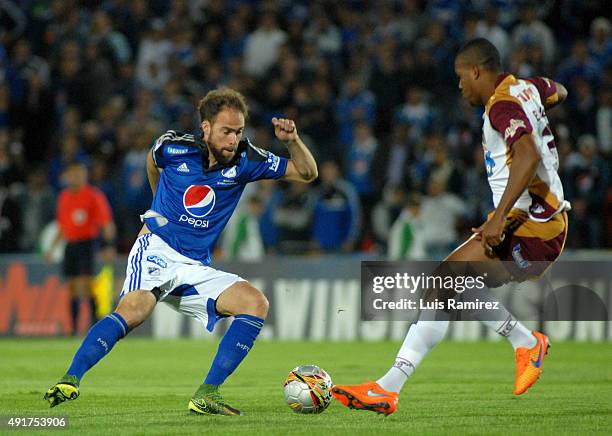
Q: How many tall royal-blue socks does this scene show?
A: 2